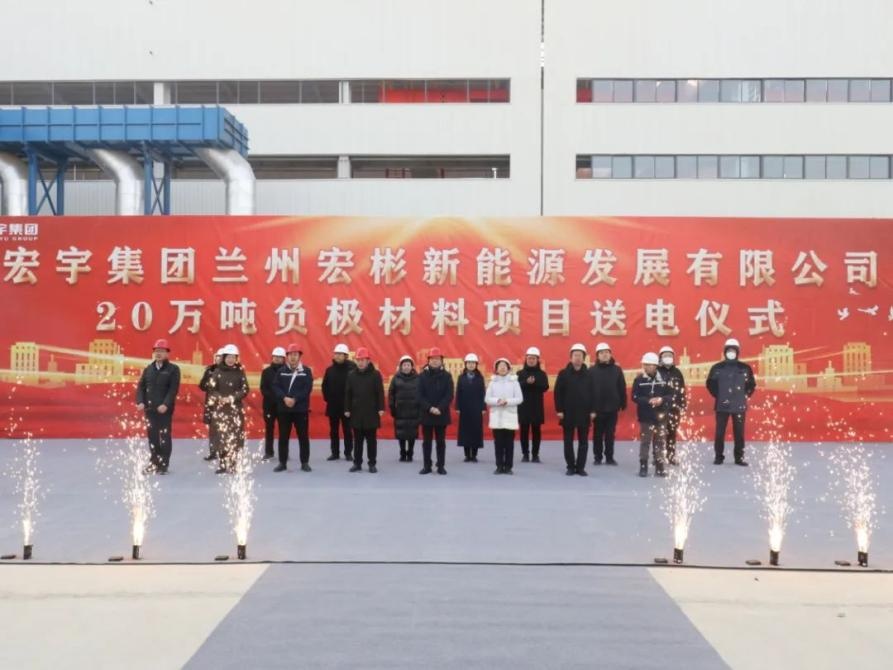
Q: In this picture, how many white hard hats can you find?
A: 13